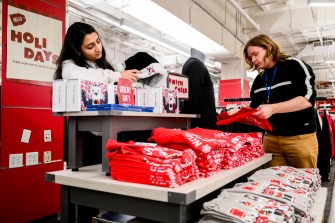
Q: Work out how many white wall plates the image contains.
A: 5